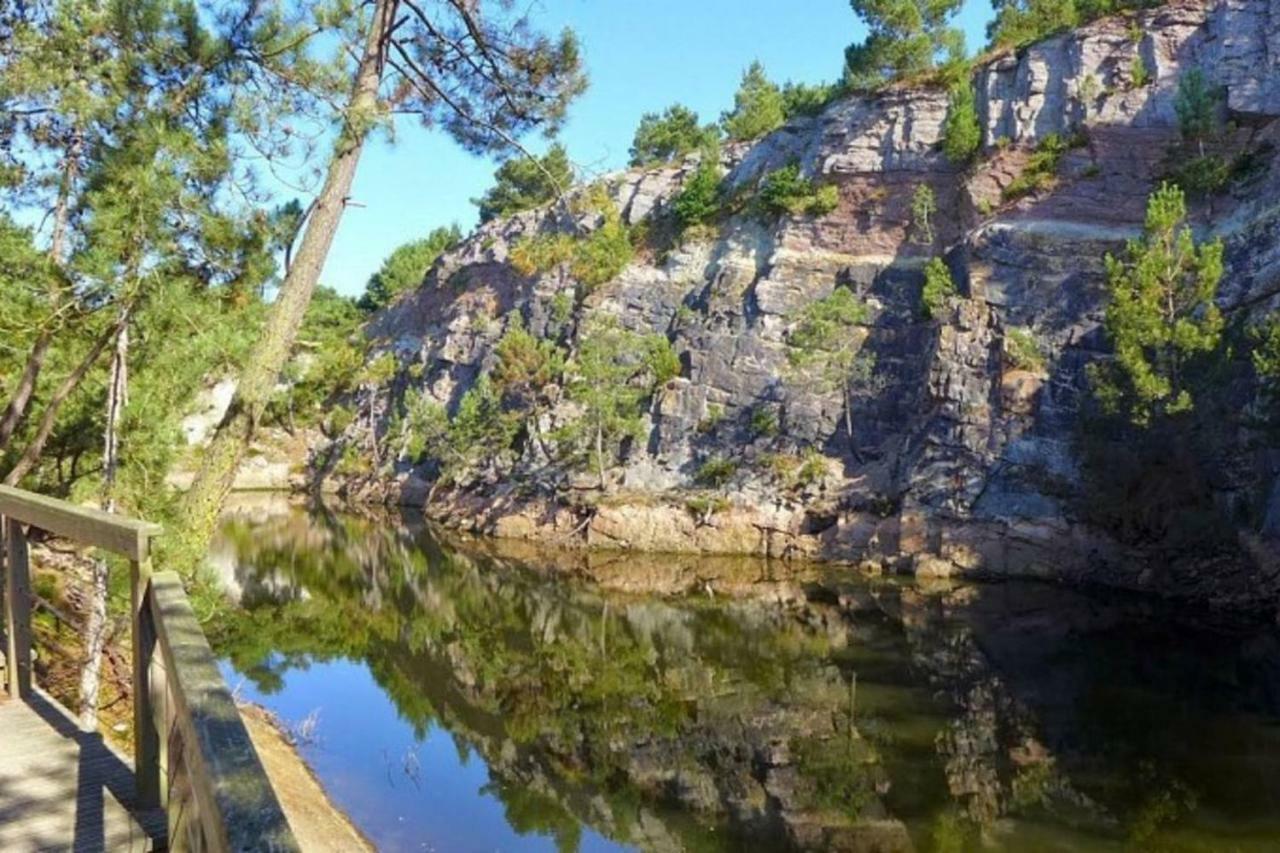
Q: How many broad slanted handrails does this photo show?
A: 2